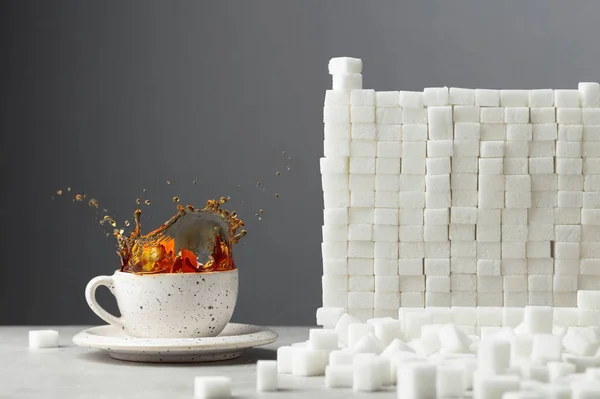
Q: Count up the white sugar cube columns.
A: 11